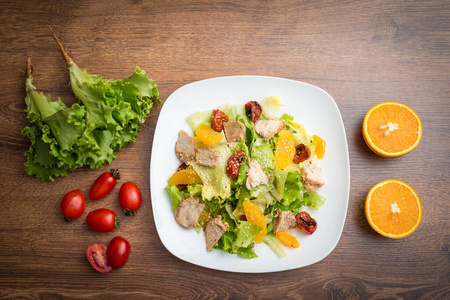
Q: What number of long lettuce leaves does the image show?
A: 2